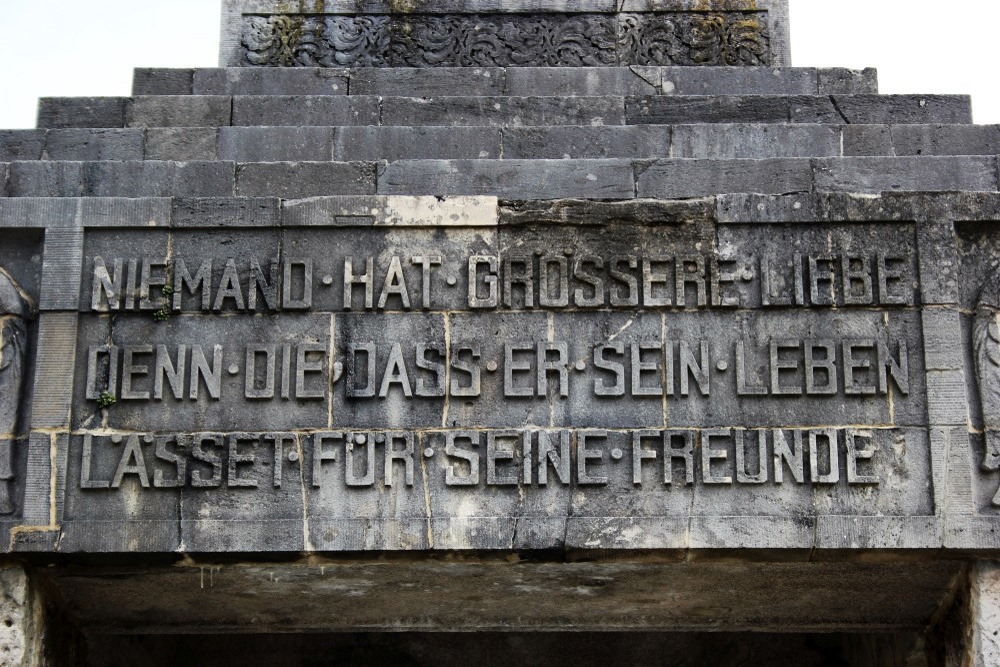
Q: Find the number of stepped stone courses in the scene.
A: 4